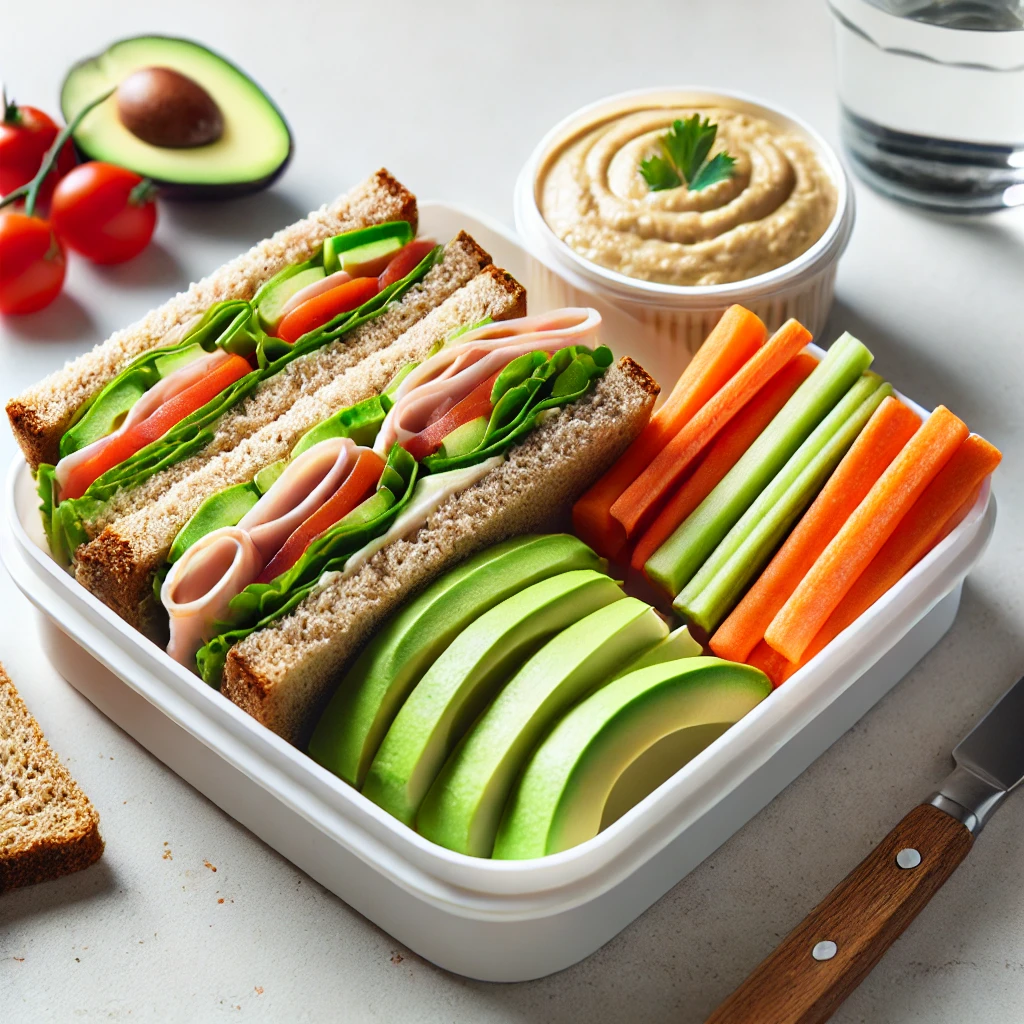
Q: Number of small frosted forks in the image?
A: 0